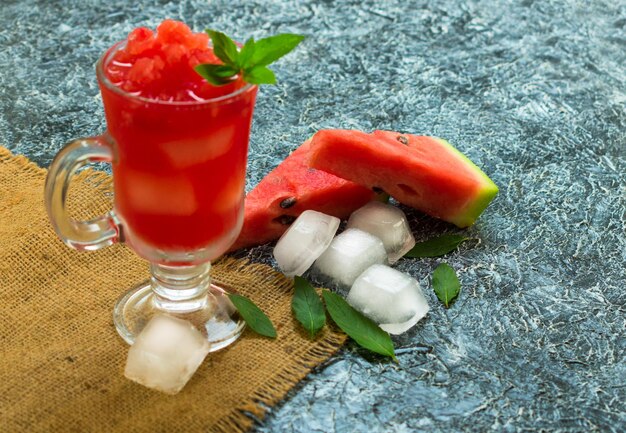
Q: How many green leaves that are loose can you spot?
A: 5